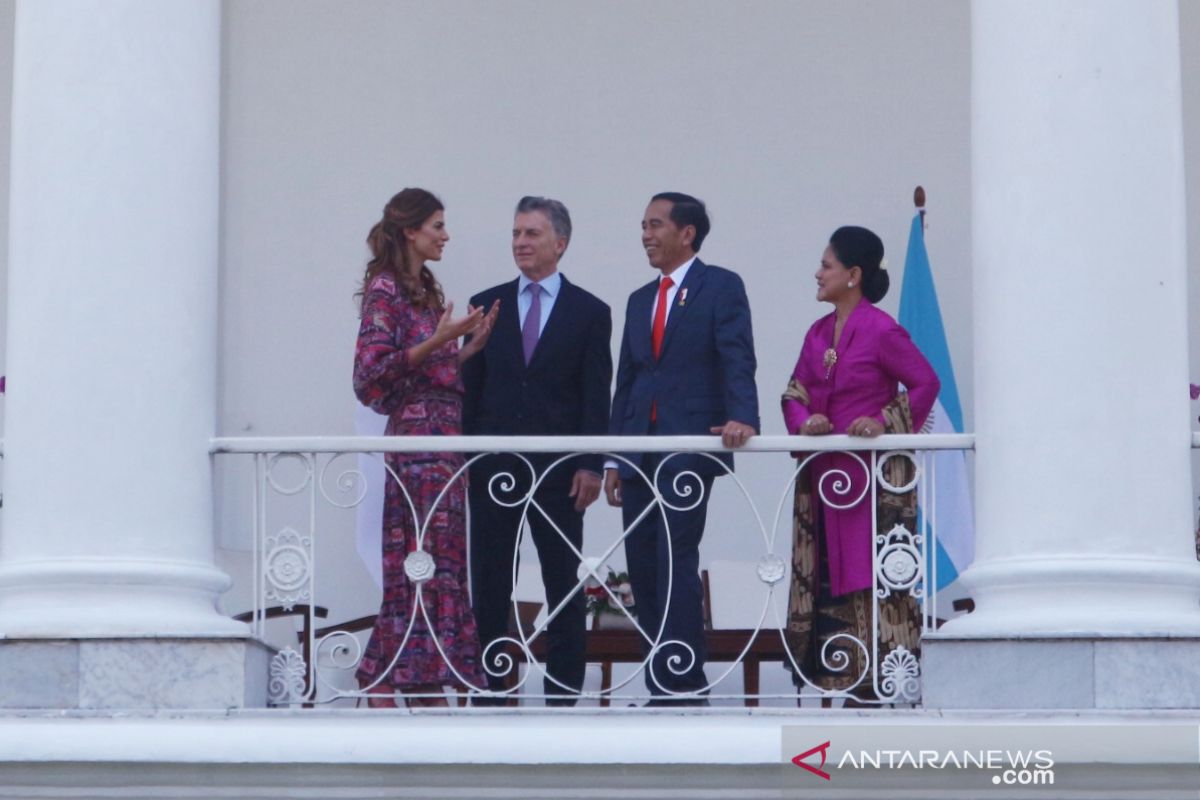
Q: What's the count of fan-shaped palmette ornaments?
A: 2